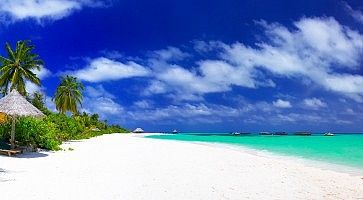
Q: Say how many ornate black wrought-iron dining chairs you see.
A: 0